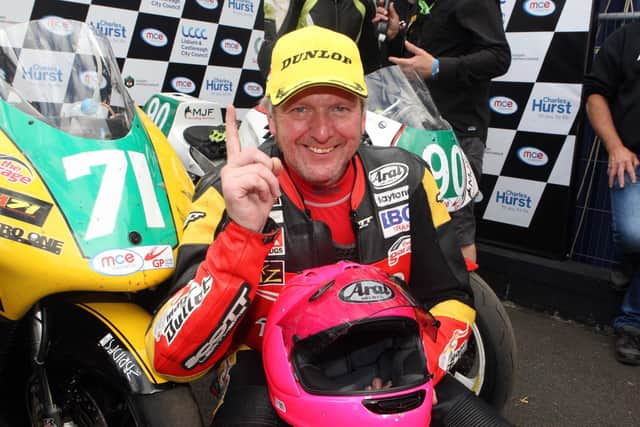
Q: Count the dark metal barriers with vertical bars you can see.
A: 1